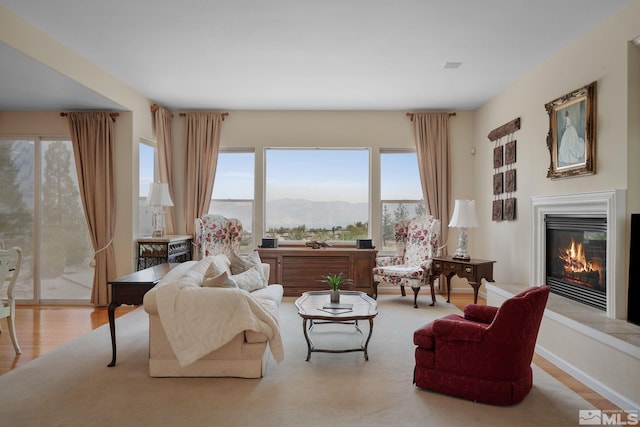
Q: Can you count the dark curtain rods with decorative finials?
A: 4